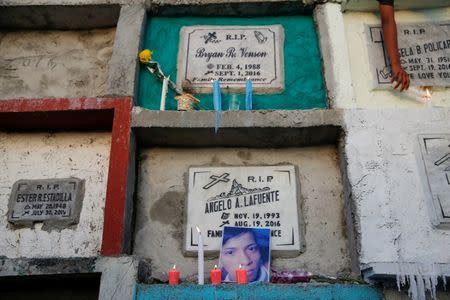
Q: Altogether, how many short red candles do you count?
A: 3